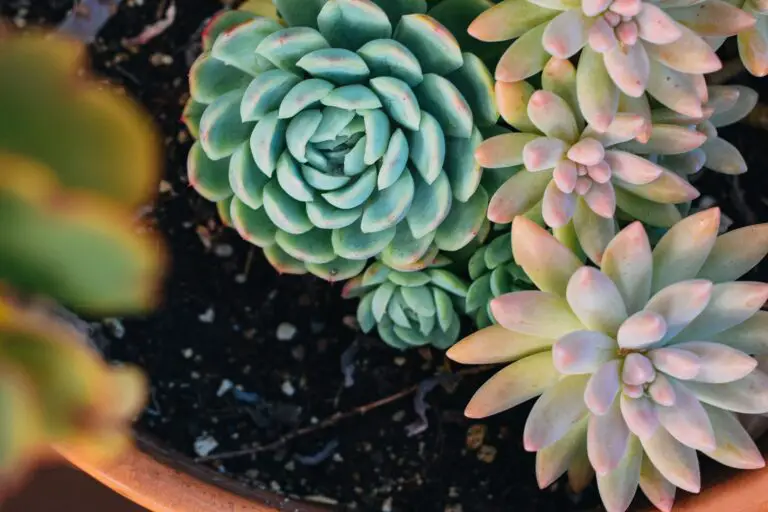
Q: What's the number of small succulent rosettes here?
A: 2